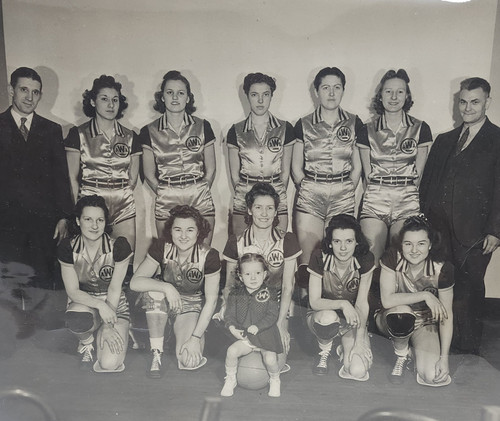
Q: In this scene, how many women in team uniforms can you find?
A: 10